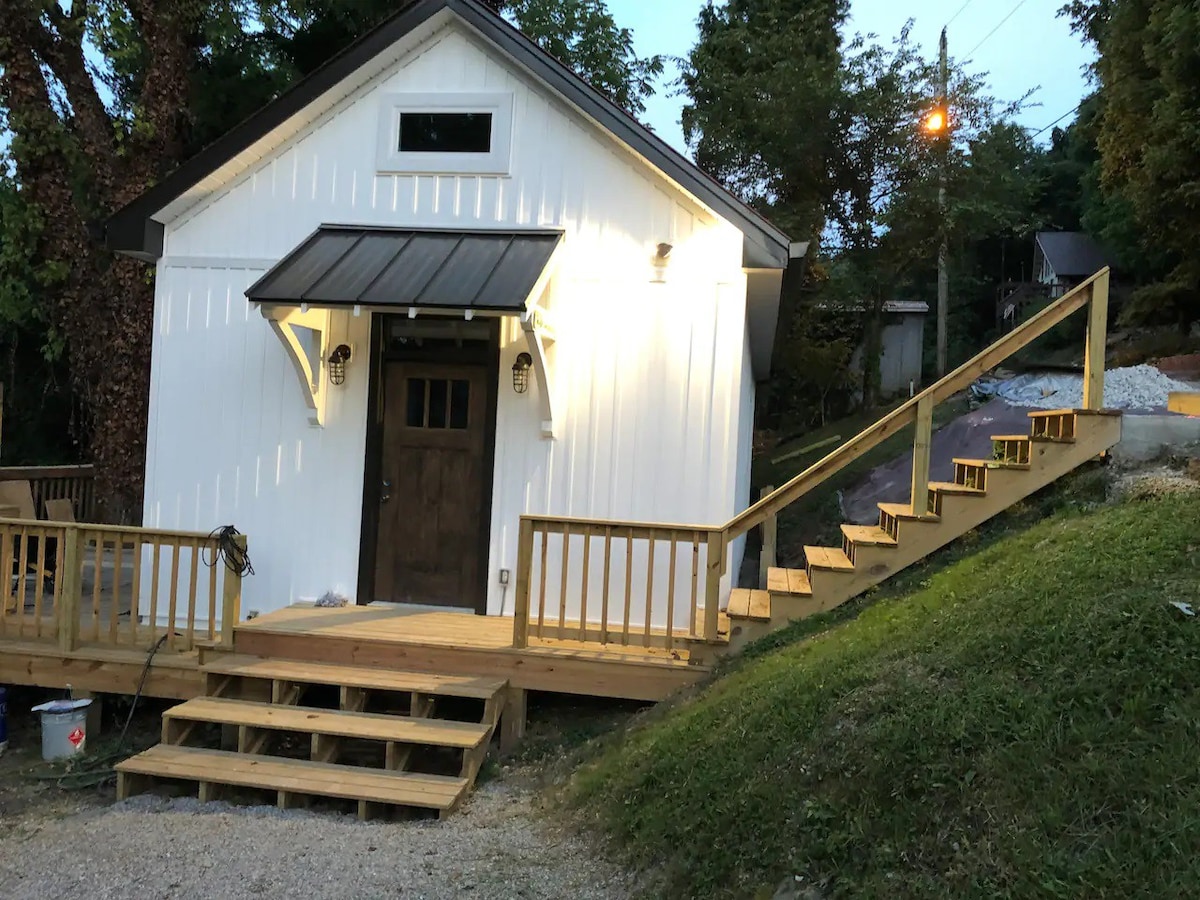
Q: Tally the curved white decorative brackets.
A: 2